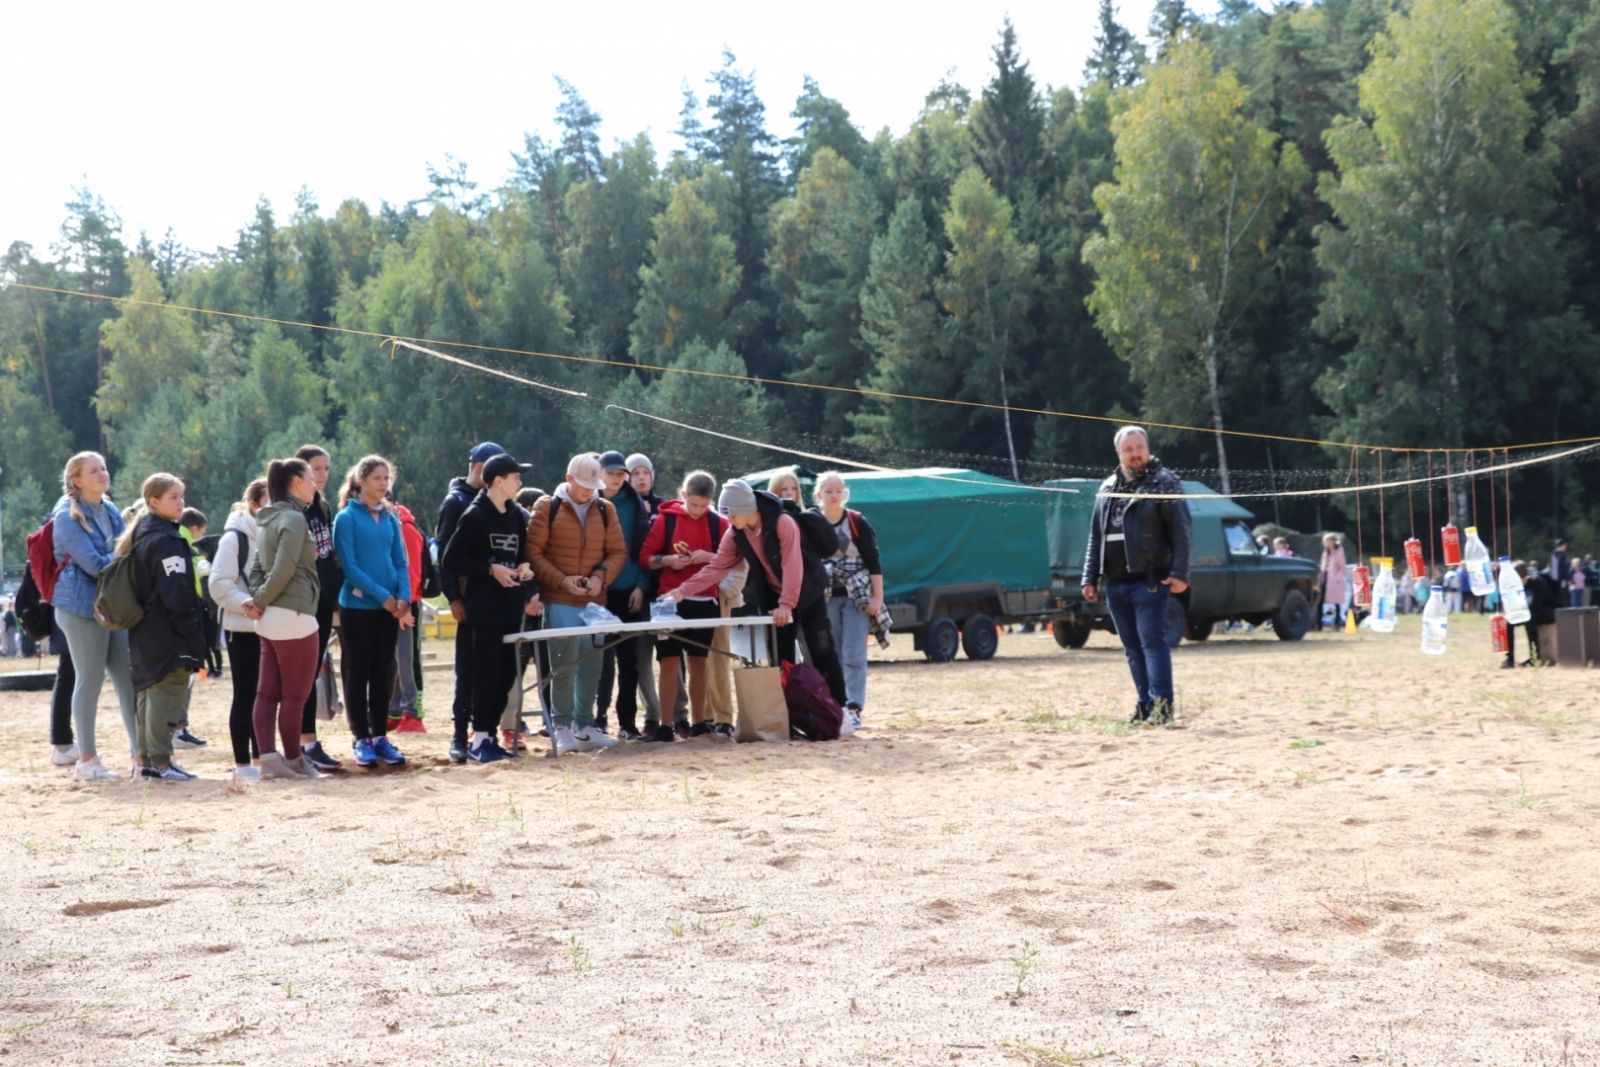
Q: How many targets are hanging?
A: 8